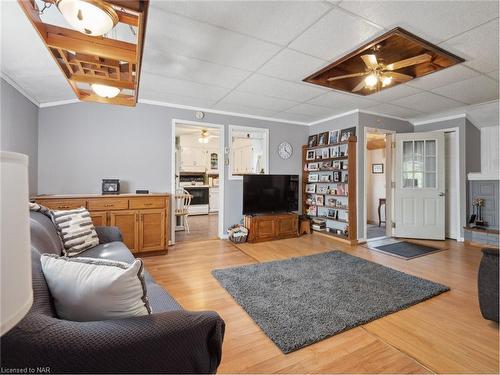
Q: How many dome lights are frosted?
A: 2